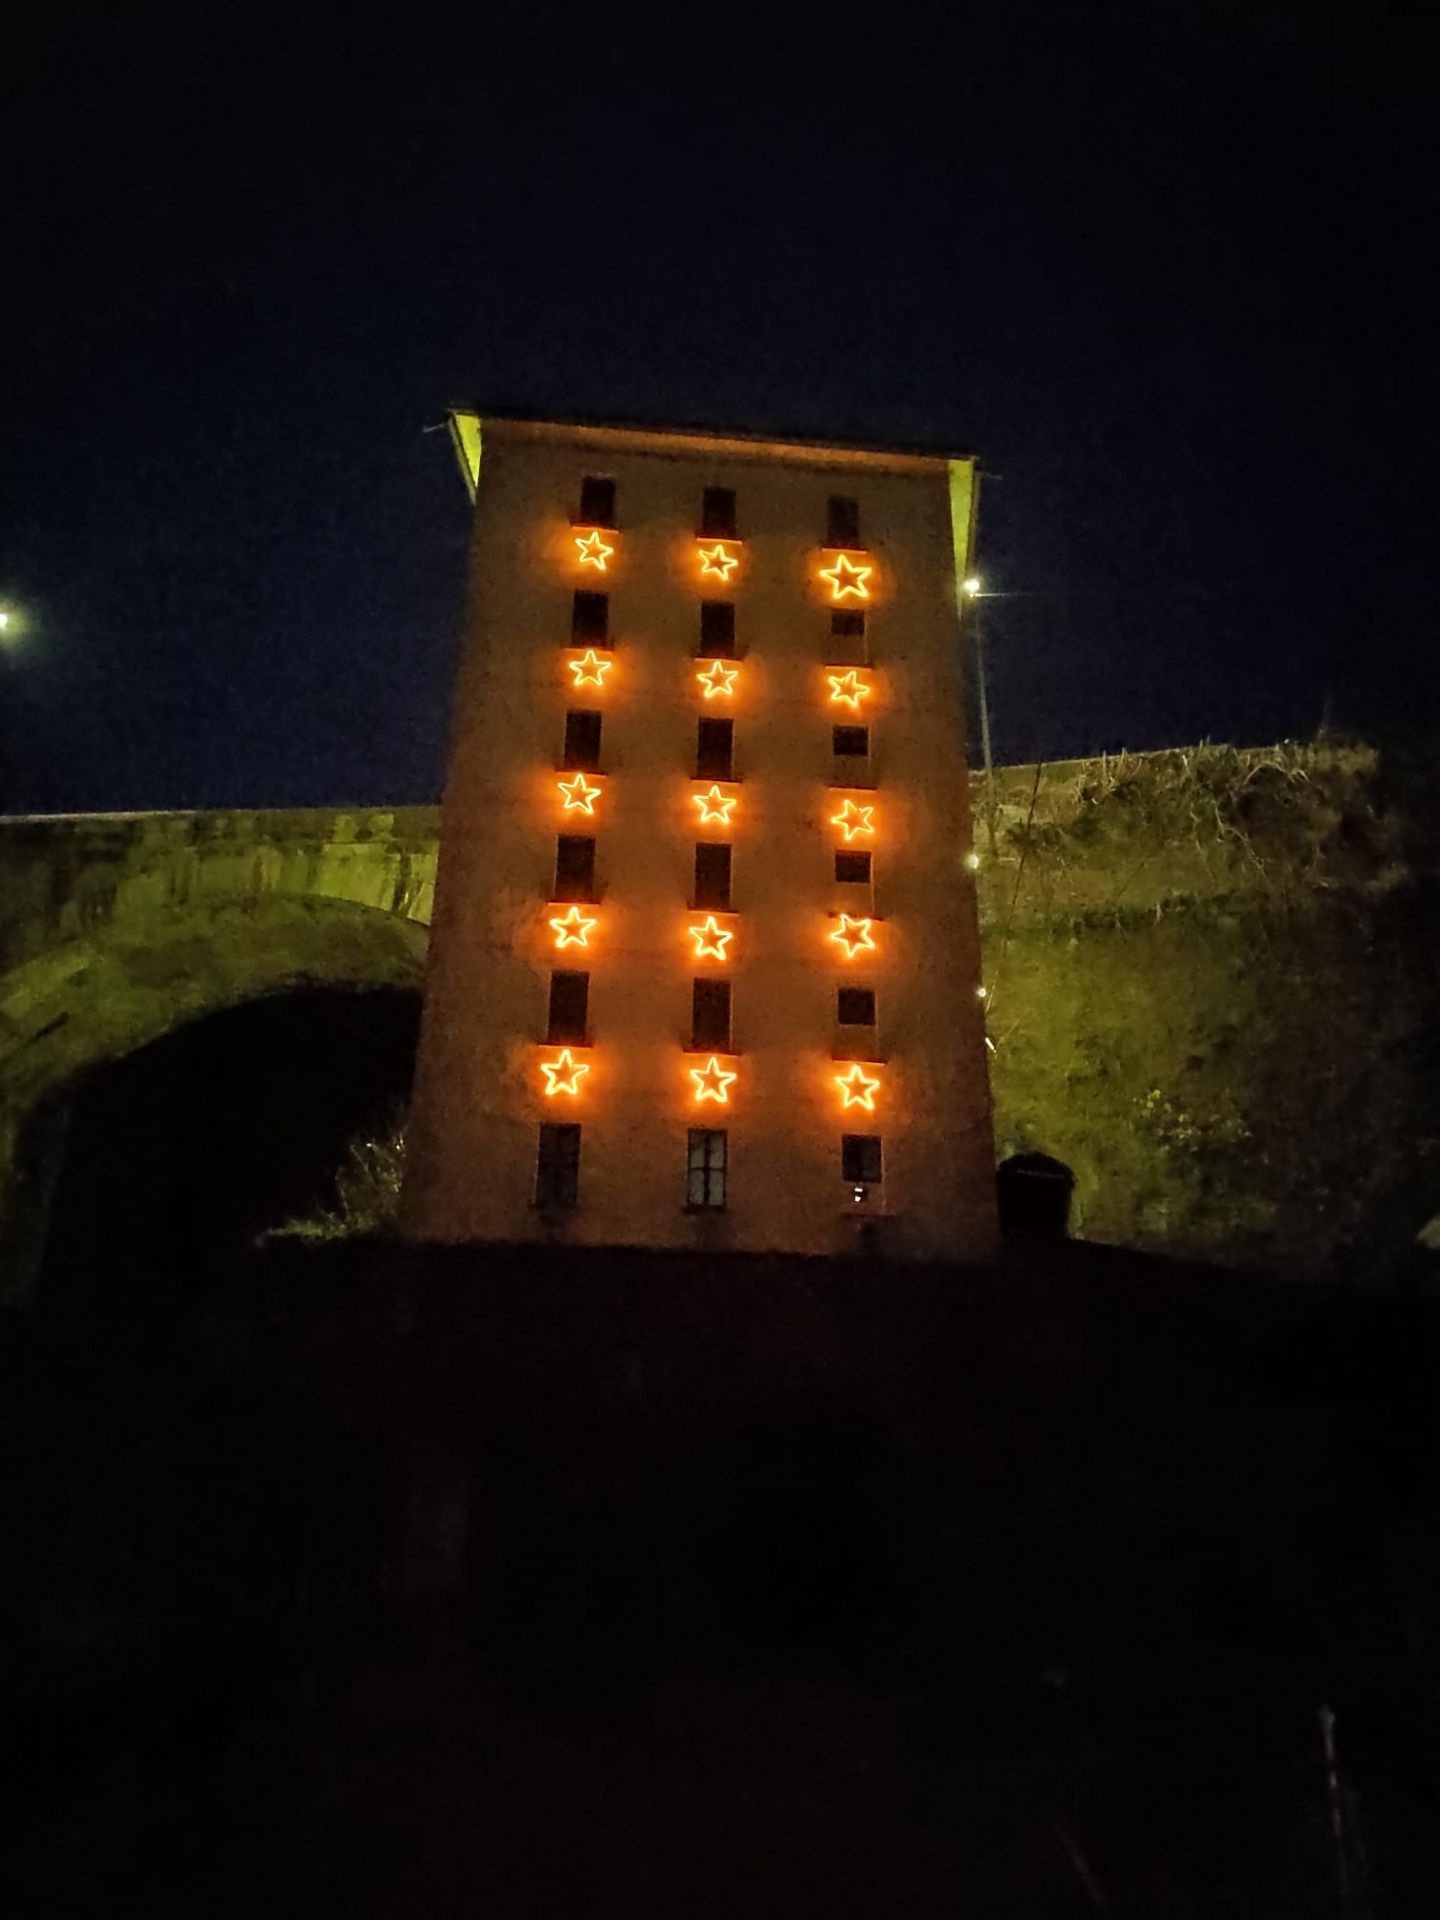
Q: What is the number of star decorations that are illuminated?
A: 15